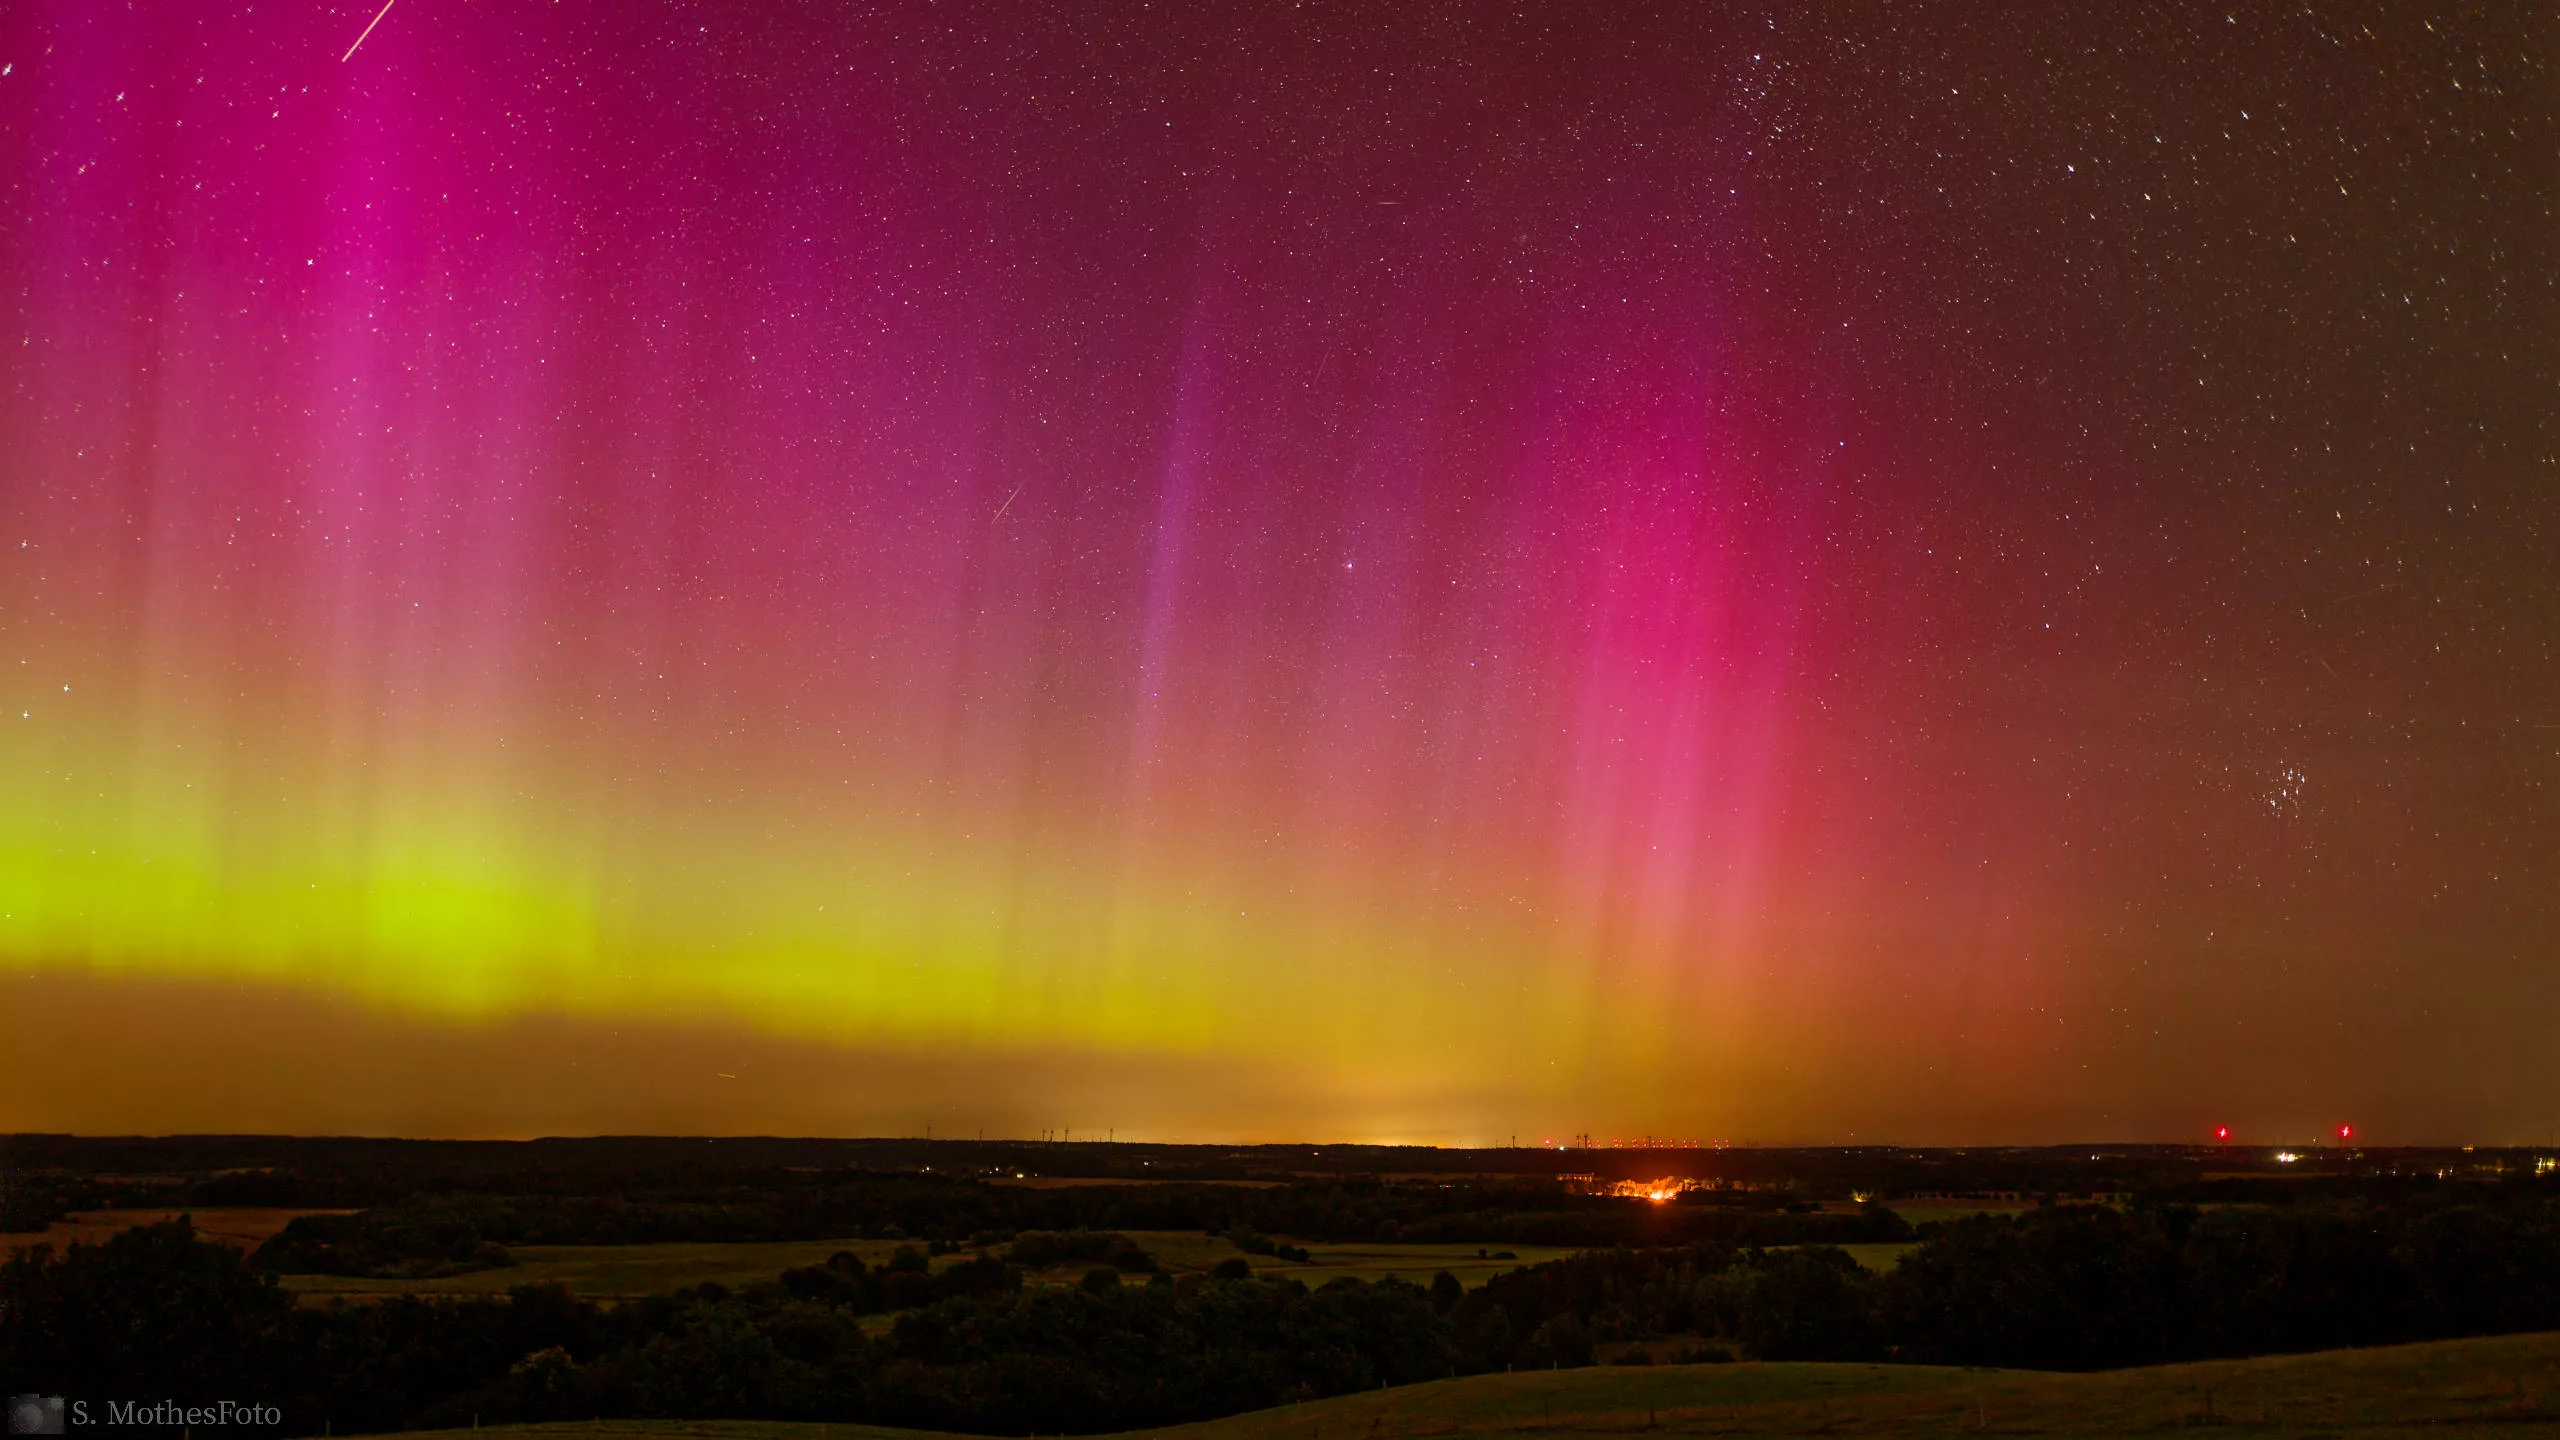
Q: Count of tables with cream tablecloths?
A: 0